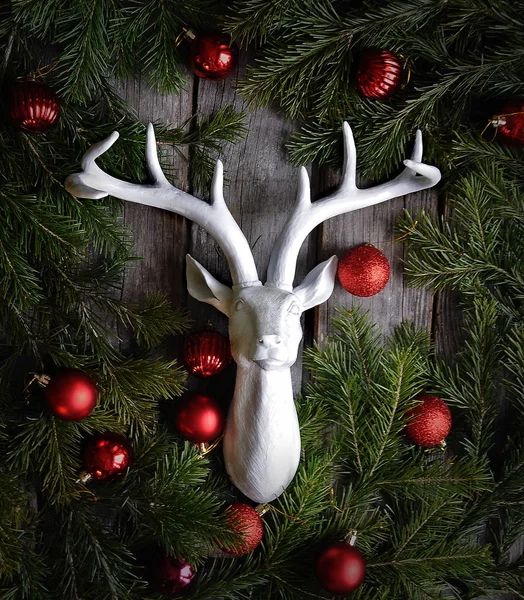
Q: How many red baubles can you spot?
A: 13